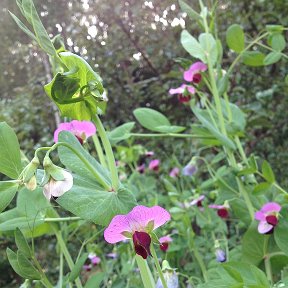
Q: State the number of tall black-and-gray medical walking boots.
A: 0